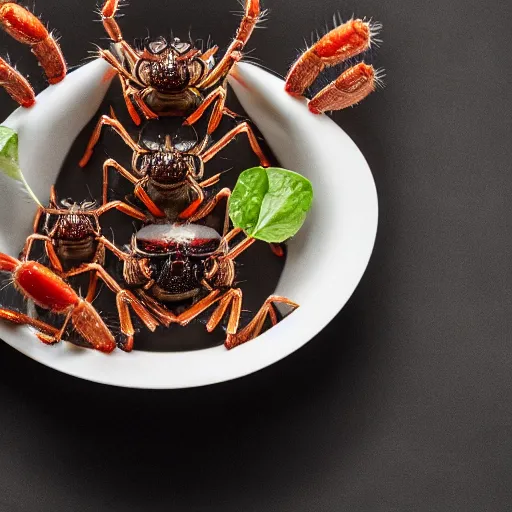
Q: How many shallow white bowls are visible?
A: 1